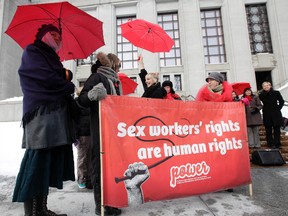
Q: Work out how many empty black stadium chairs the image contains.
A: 0